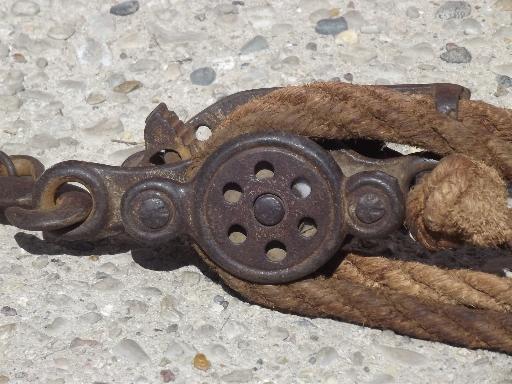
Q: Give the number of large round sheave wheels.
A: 1